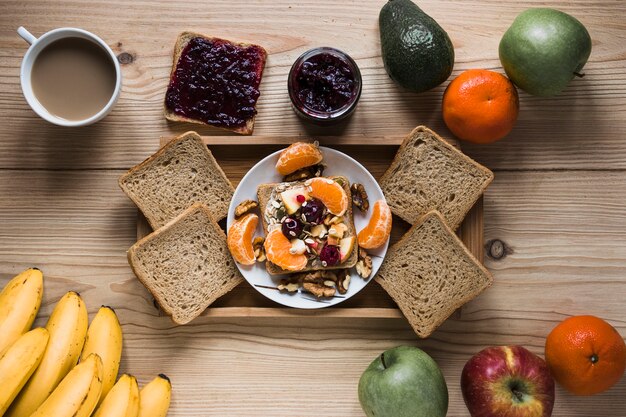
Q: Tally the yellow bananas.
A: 7